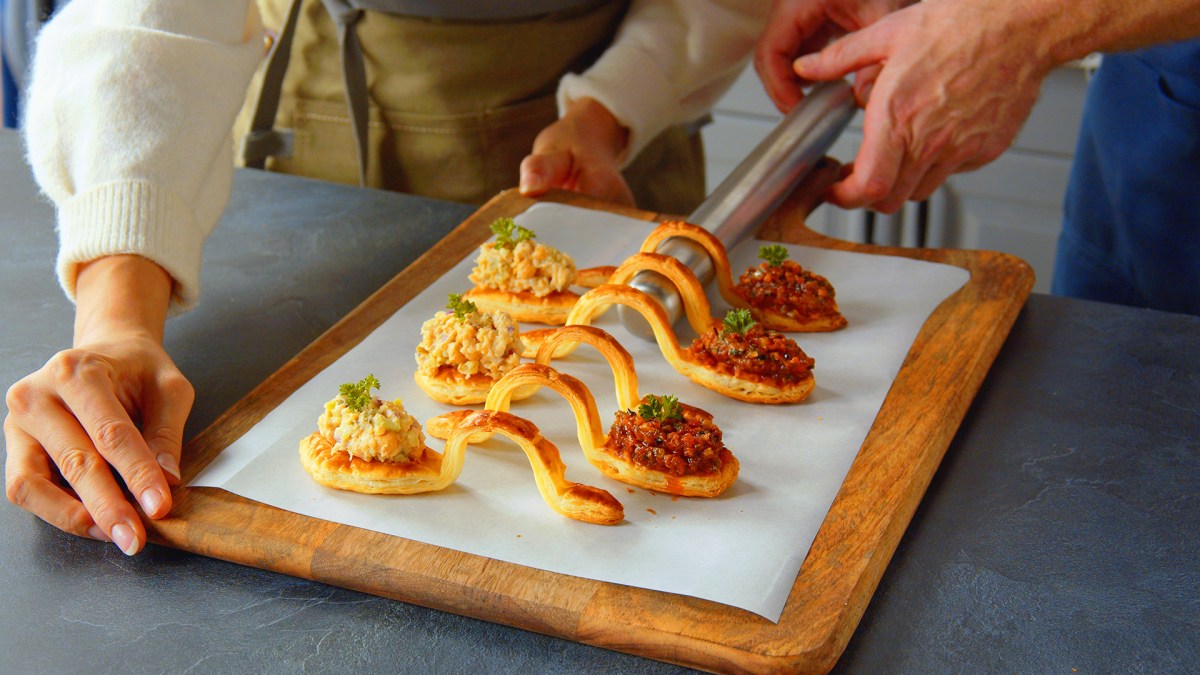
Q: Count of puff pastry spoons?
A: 6